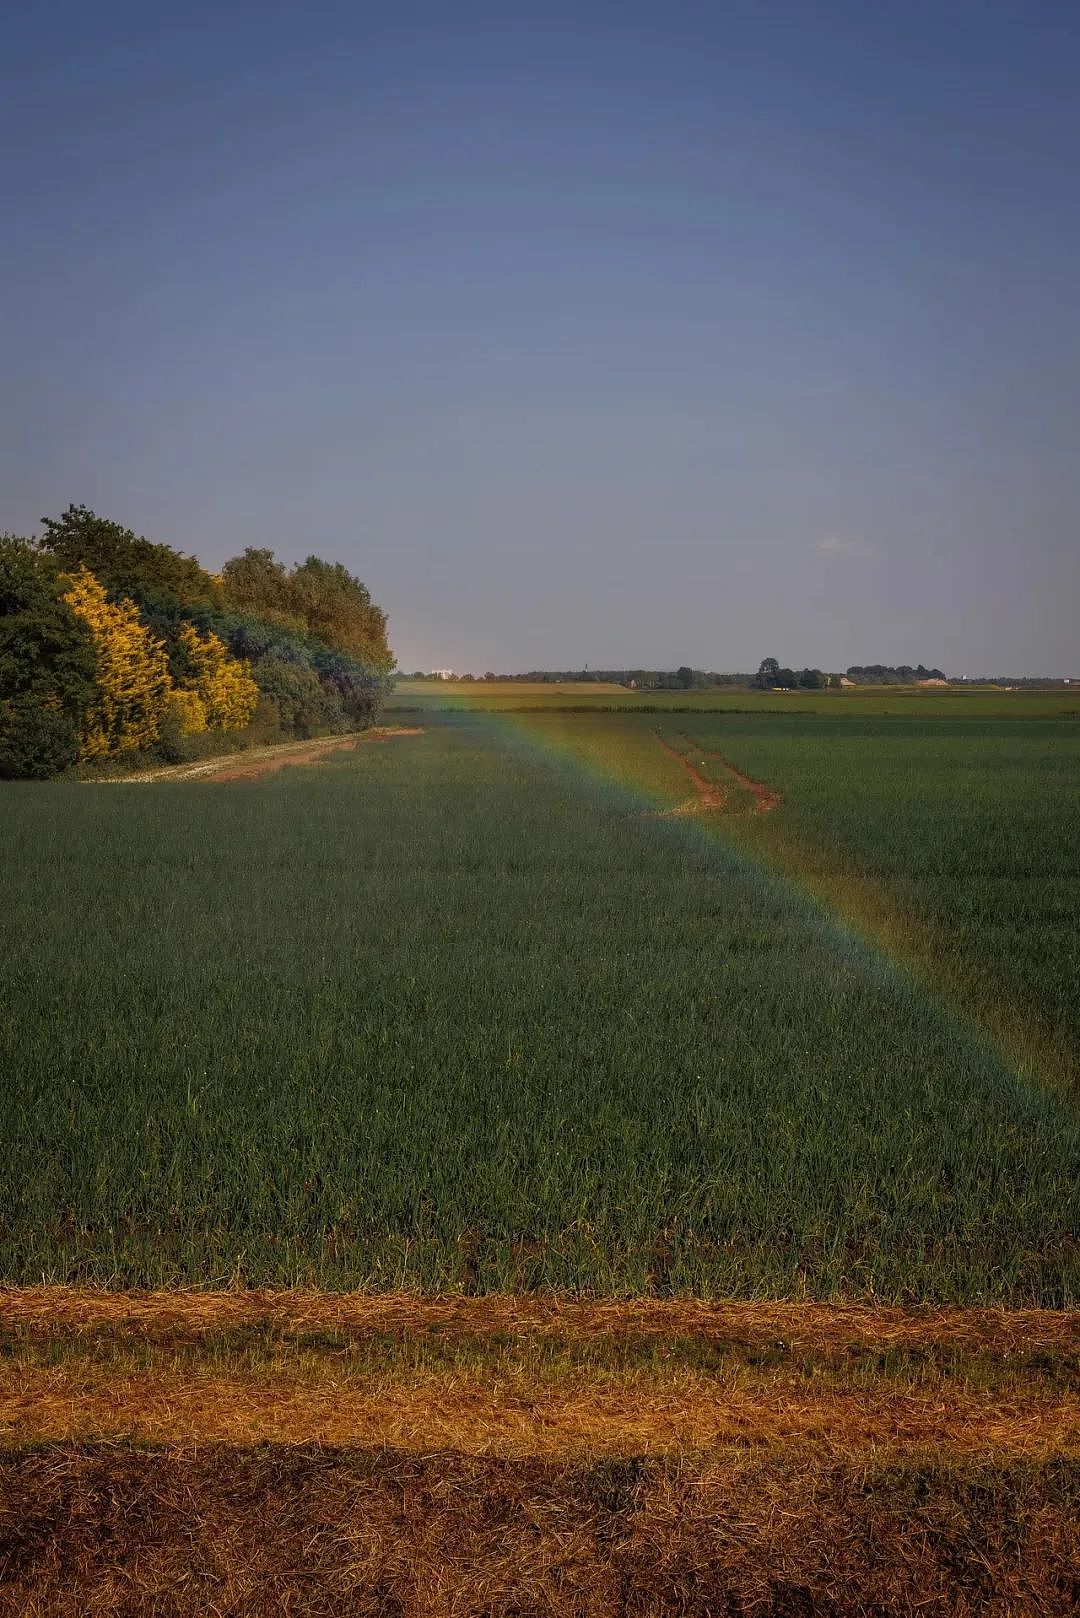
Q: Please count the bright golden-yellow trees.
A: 2